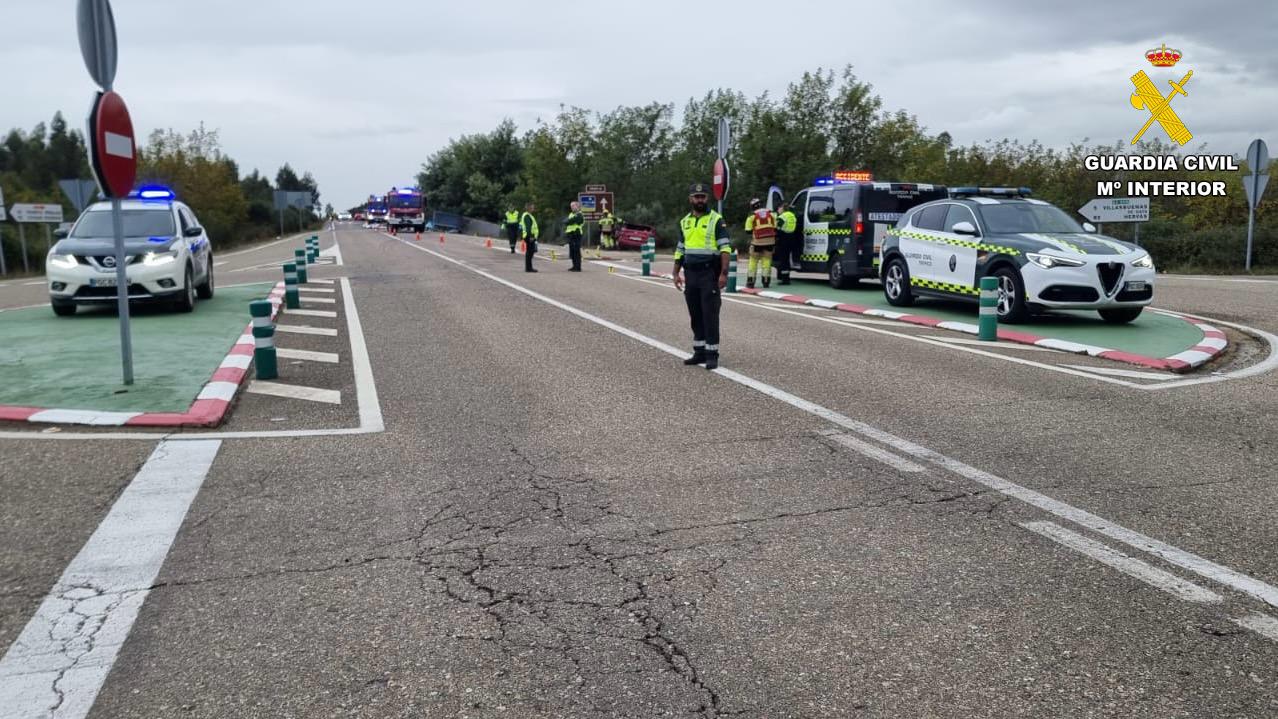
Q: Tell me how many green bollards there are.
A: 9